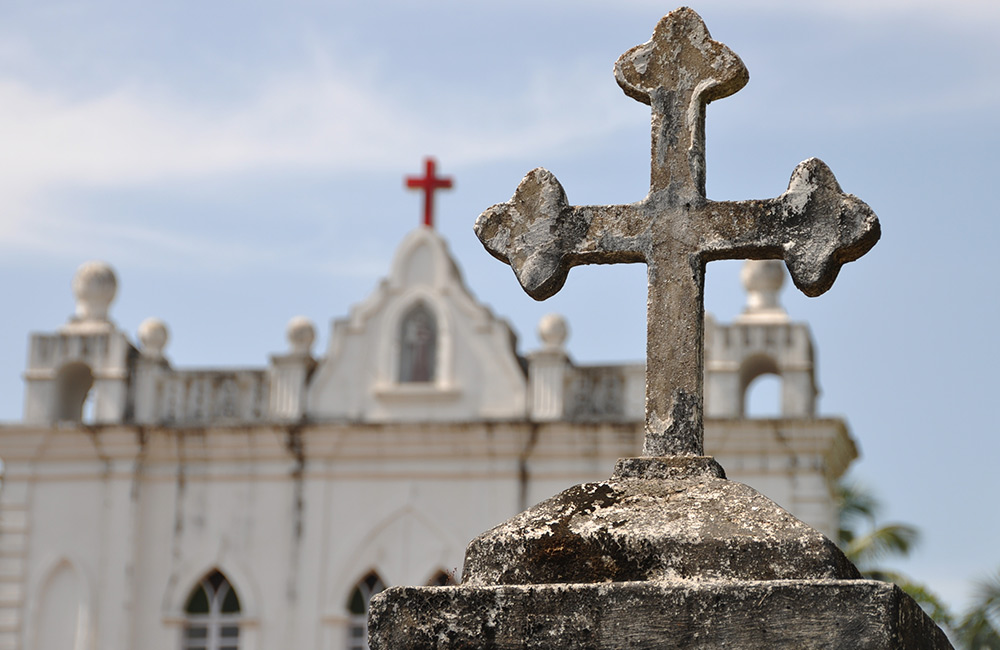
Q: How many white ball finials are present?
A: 5